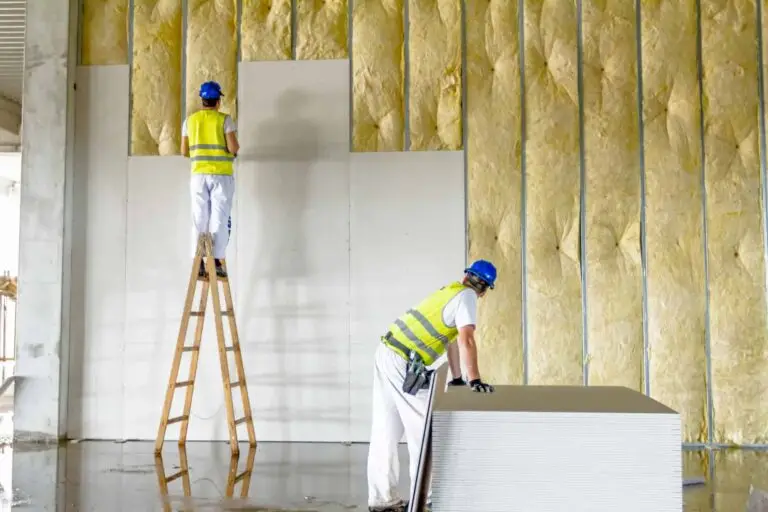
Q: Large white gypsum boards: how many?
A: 4